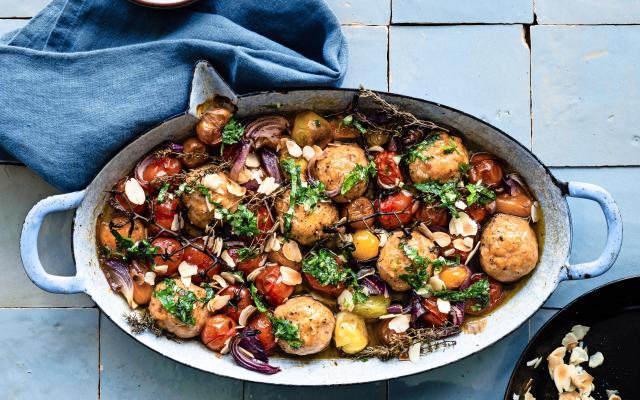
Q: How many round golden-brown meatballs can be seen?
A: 8